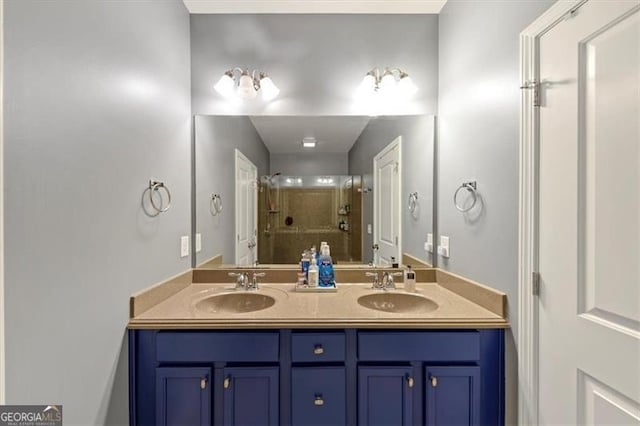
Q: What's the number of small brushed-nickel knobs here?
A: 6